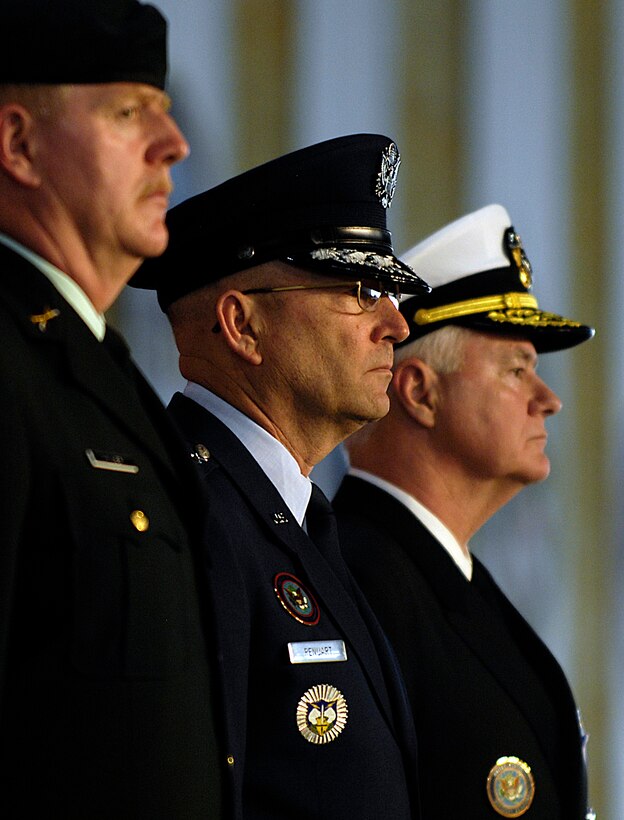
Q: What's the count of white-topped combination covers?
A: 1